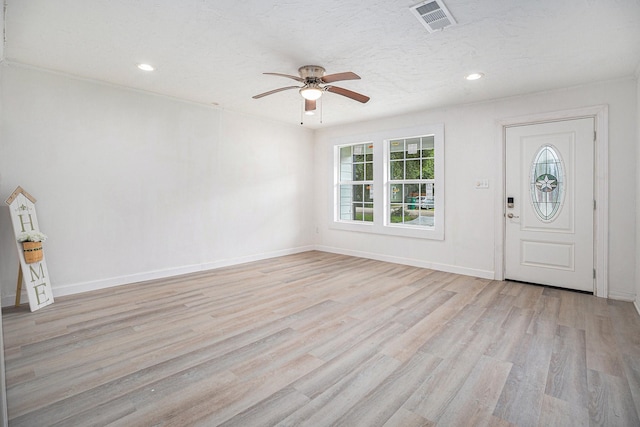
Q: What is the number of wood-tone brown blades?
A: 5